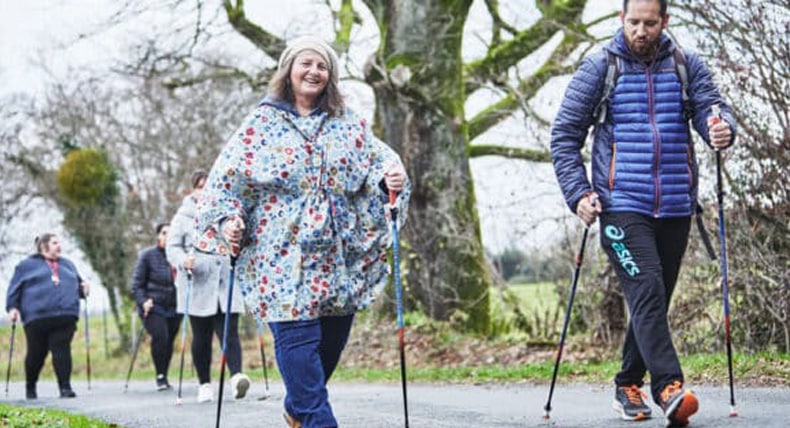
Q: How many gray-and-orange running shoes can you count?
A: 2